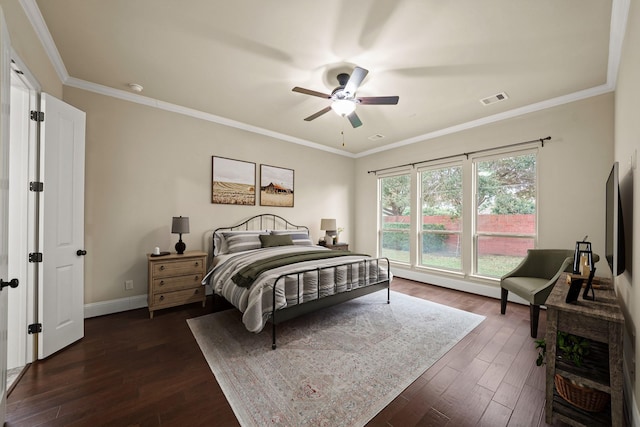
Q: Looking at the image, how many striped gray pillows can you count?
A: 2